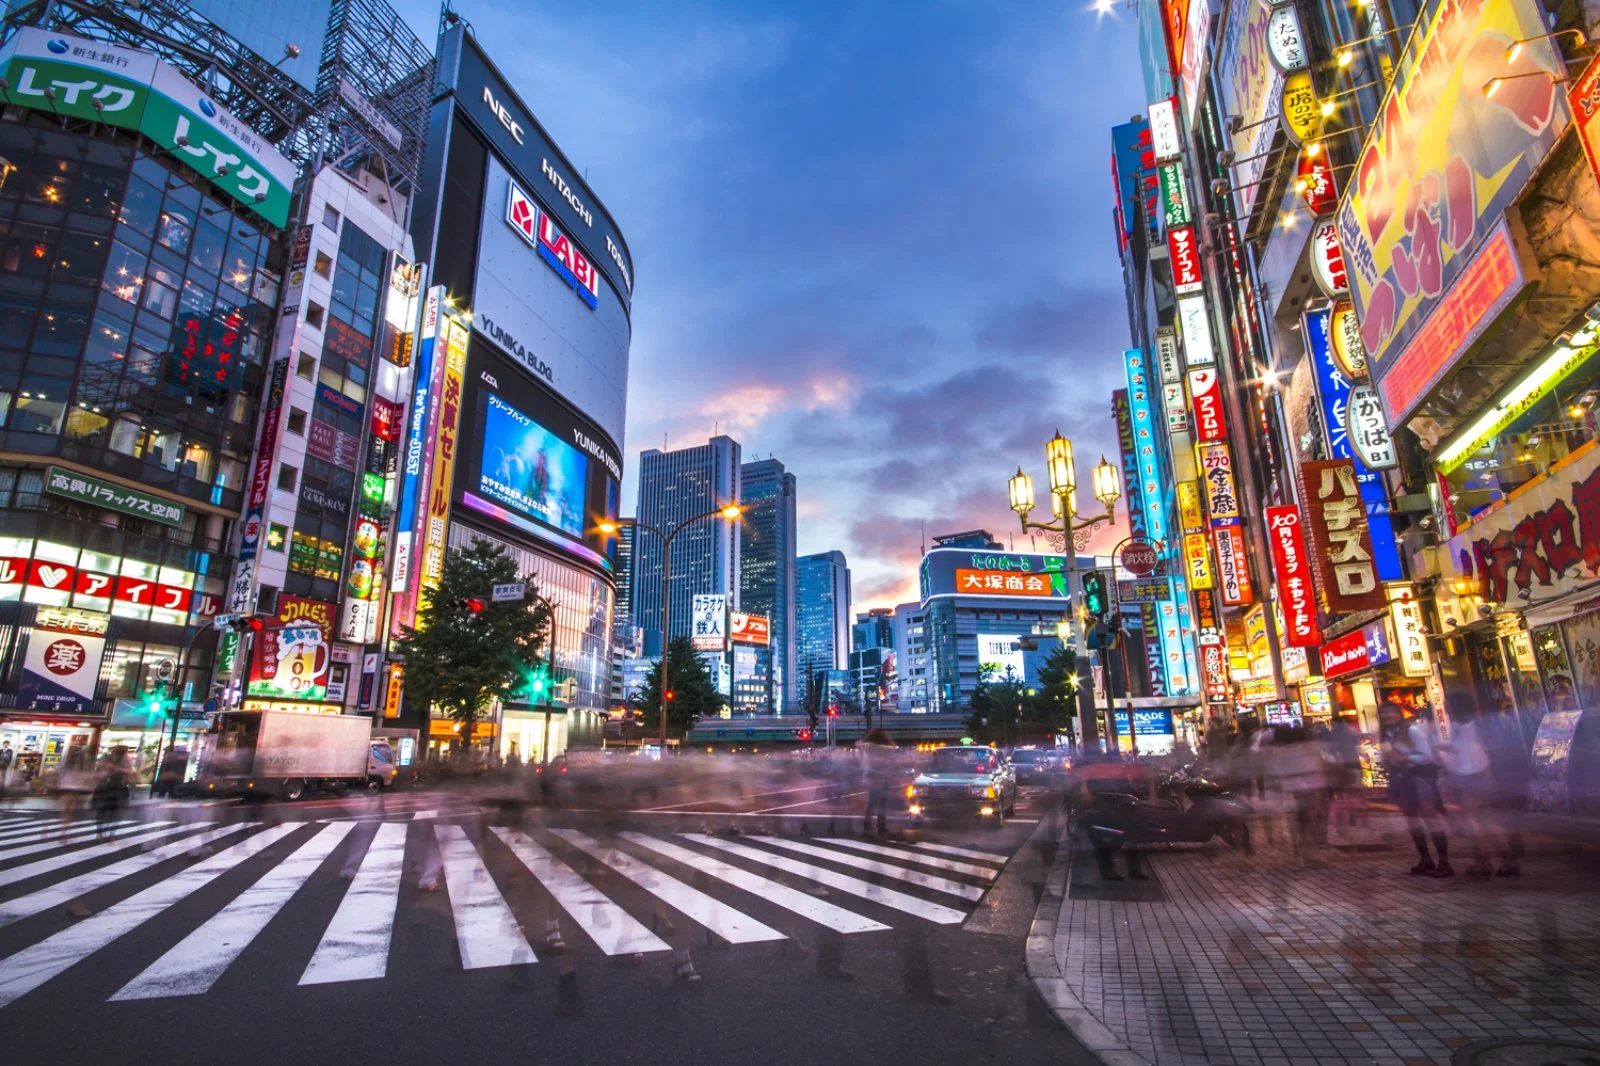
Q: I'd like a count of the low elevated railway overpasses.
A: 1